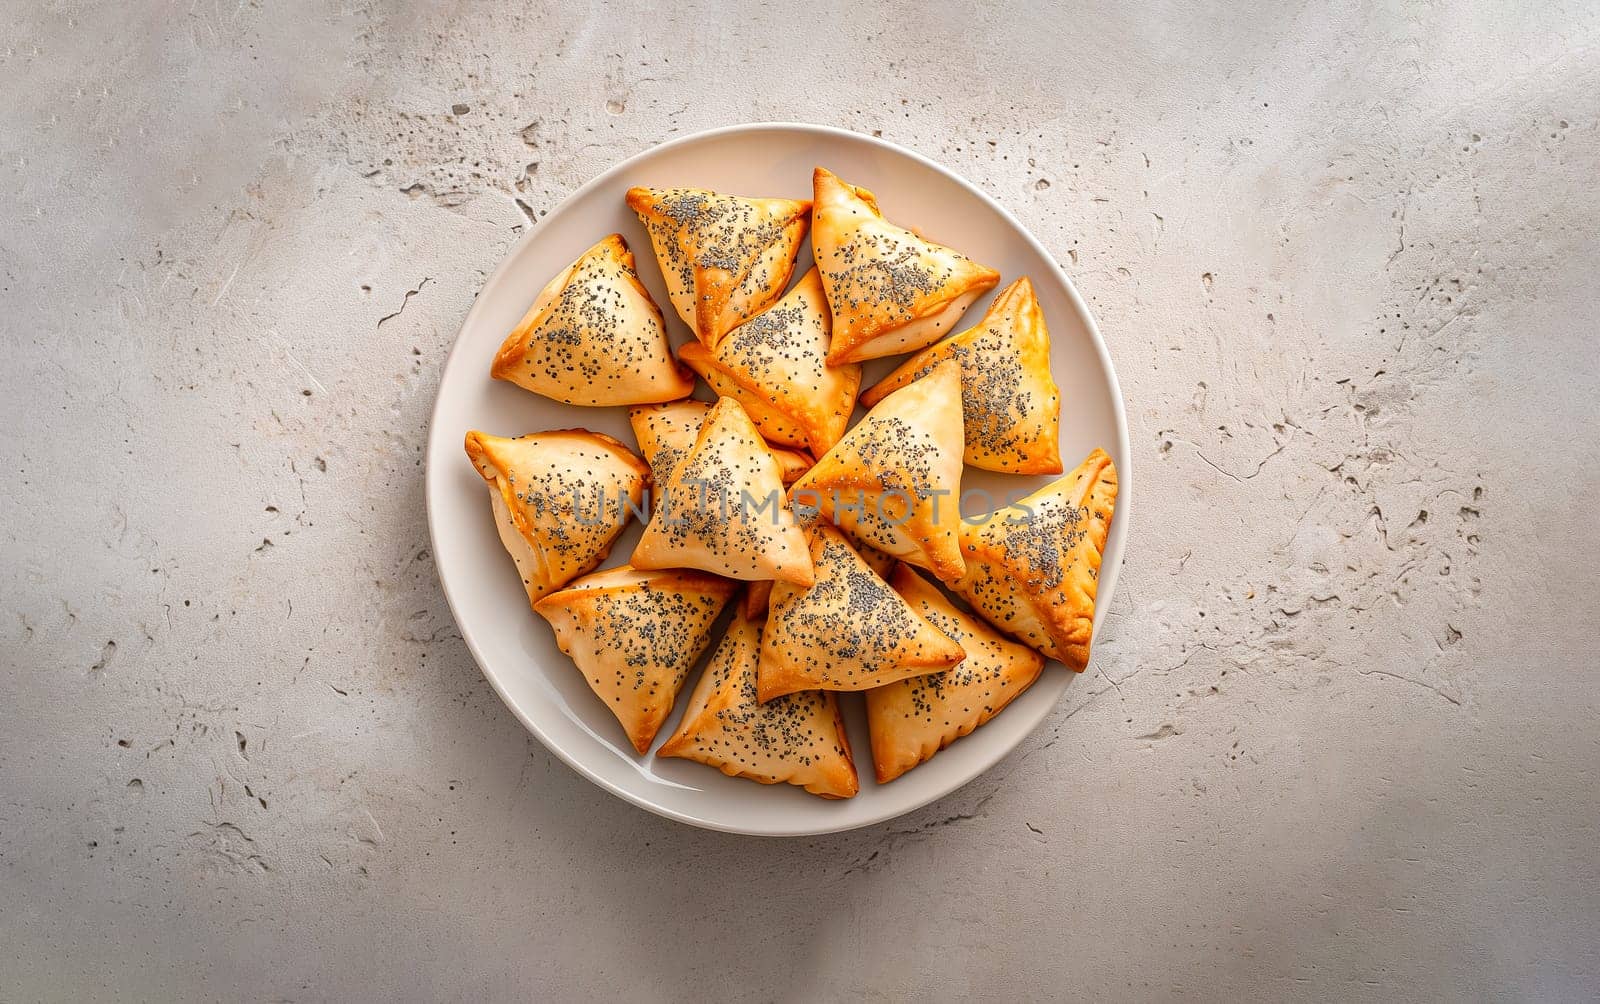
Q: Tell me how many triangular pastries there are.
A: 14